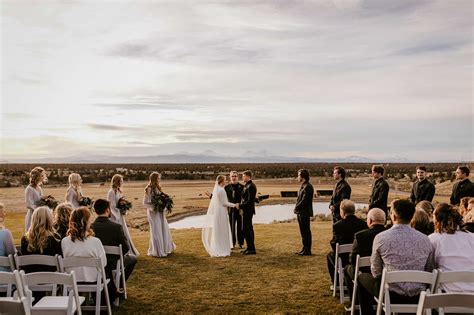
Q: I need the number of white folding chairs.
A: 12